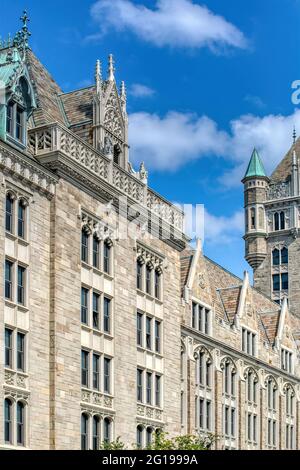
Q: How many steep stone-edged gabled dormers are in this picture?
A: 3